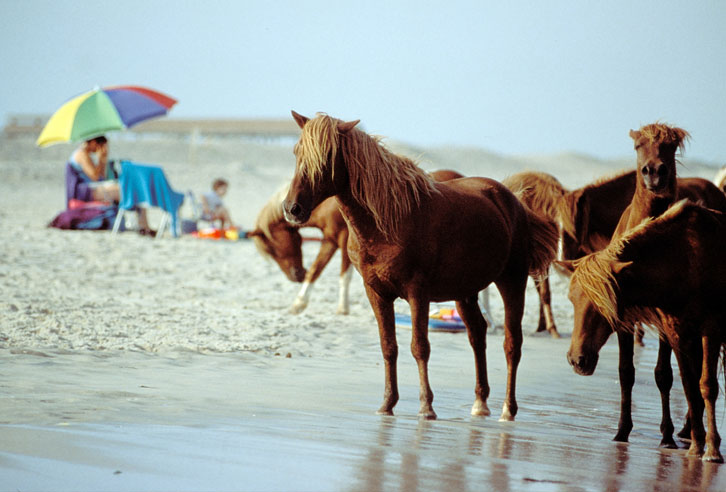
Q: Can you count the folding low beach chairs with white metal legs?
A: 1